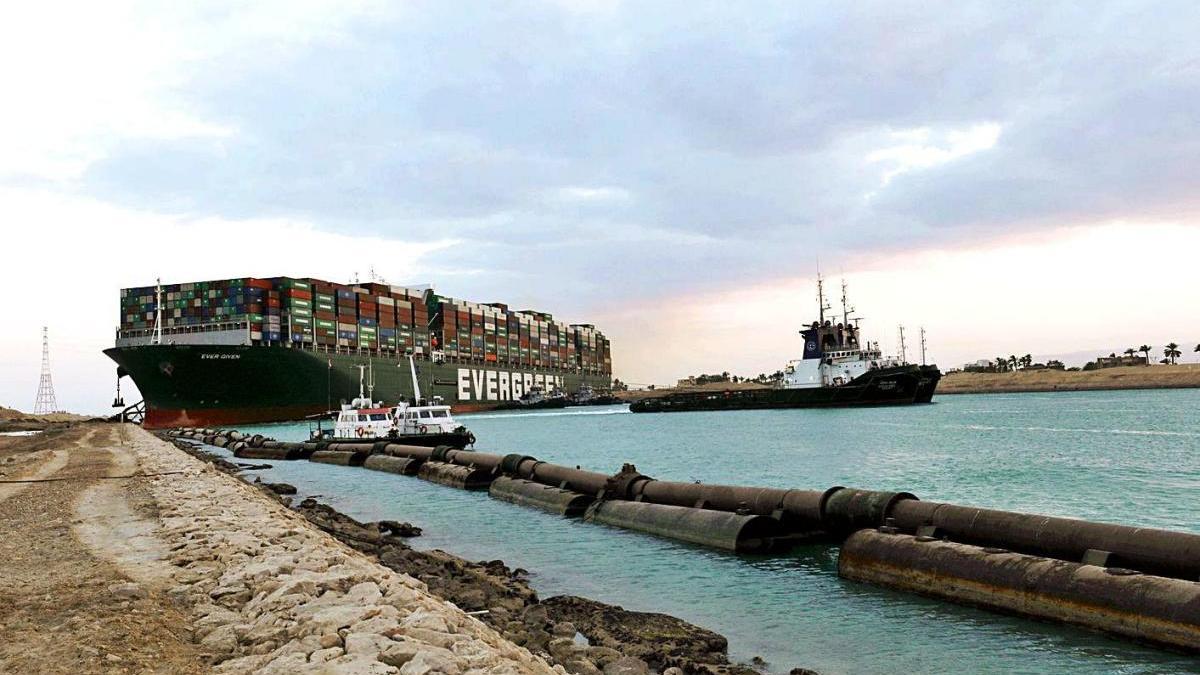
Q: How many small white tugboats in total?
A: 2